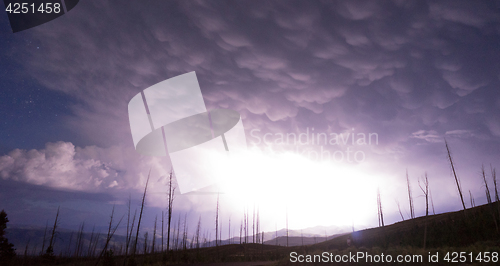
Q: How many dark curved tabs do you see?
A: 1